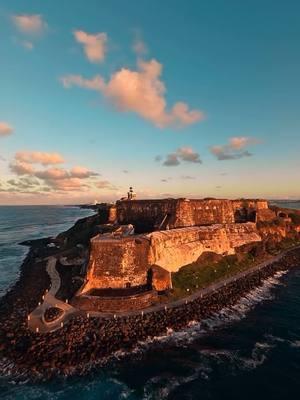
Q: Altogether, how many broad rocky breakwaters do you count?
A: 1